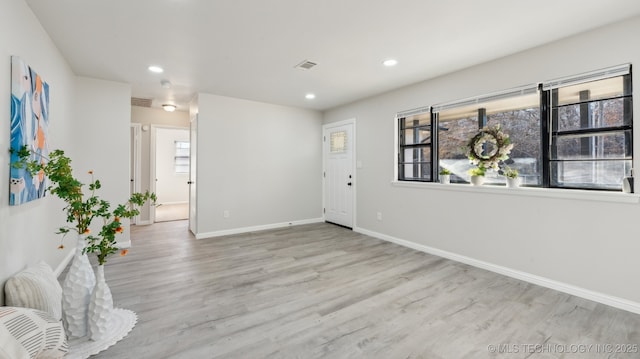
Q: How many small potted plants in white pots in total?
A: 3